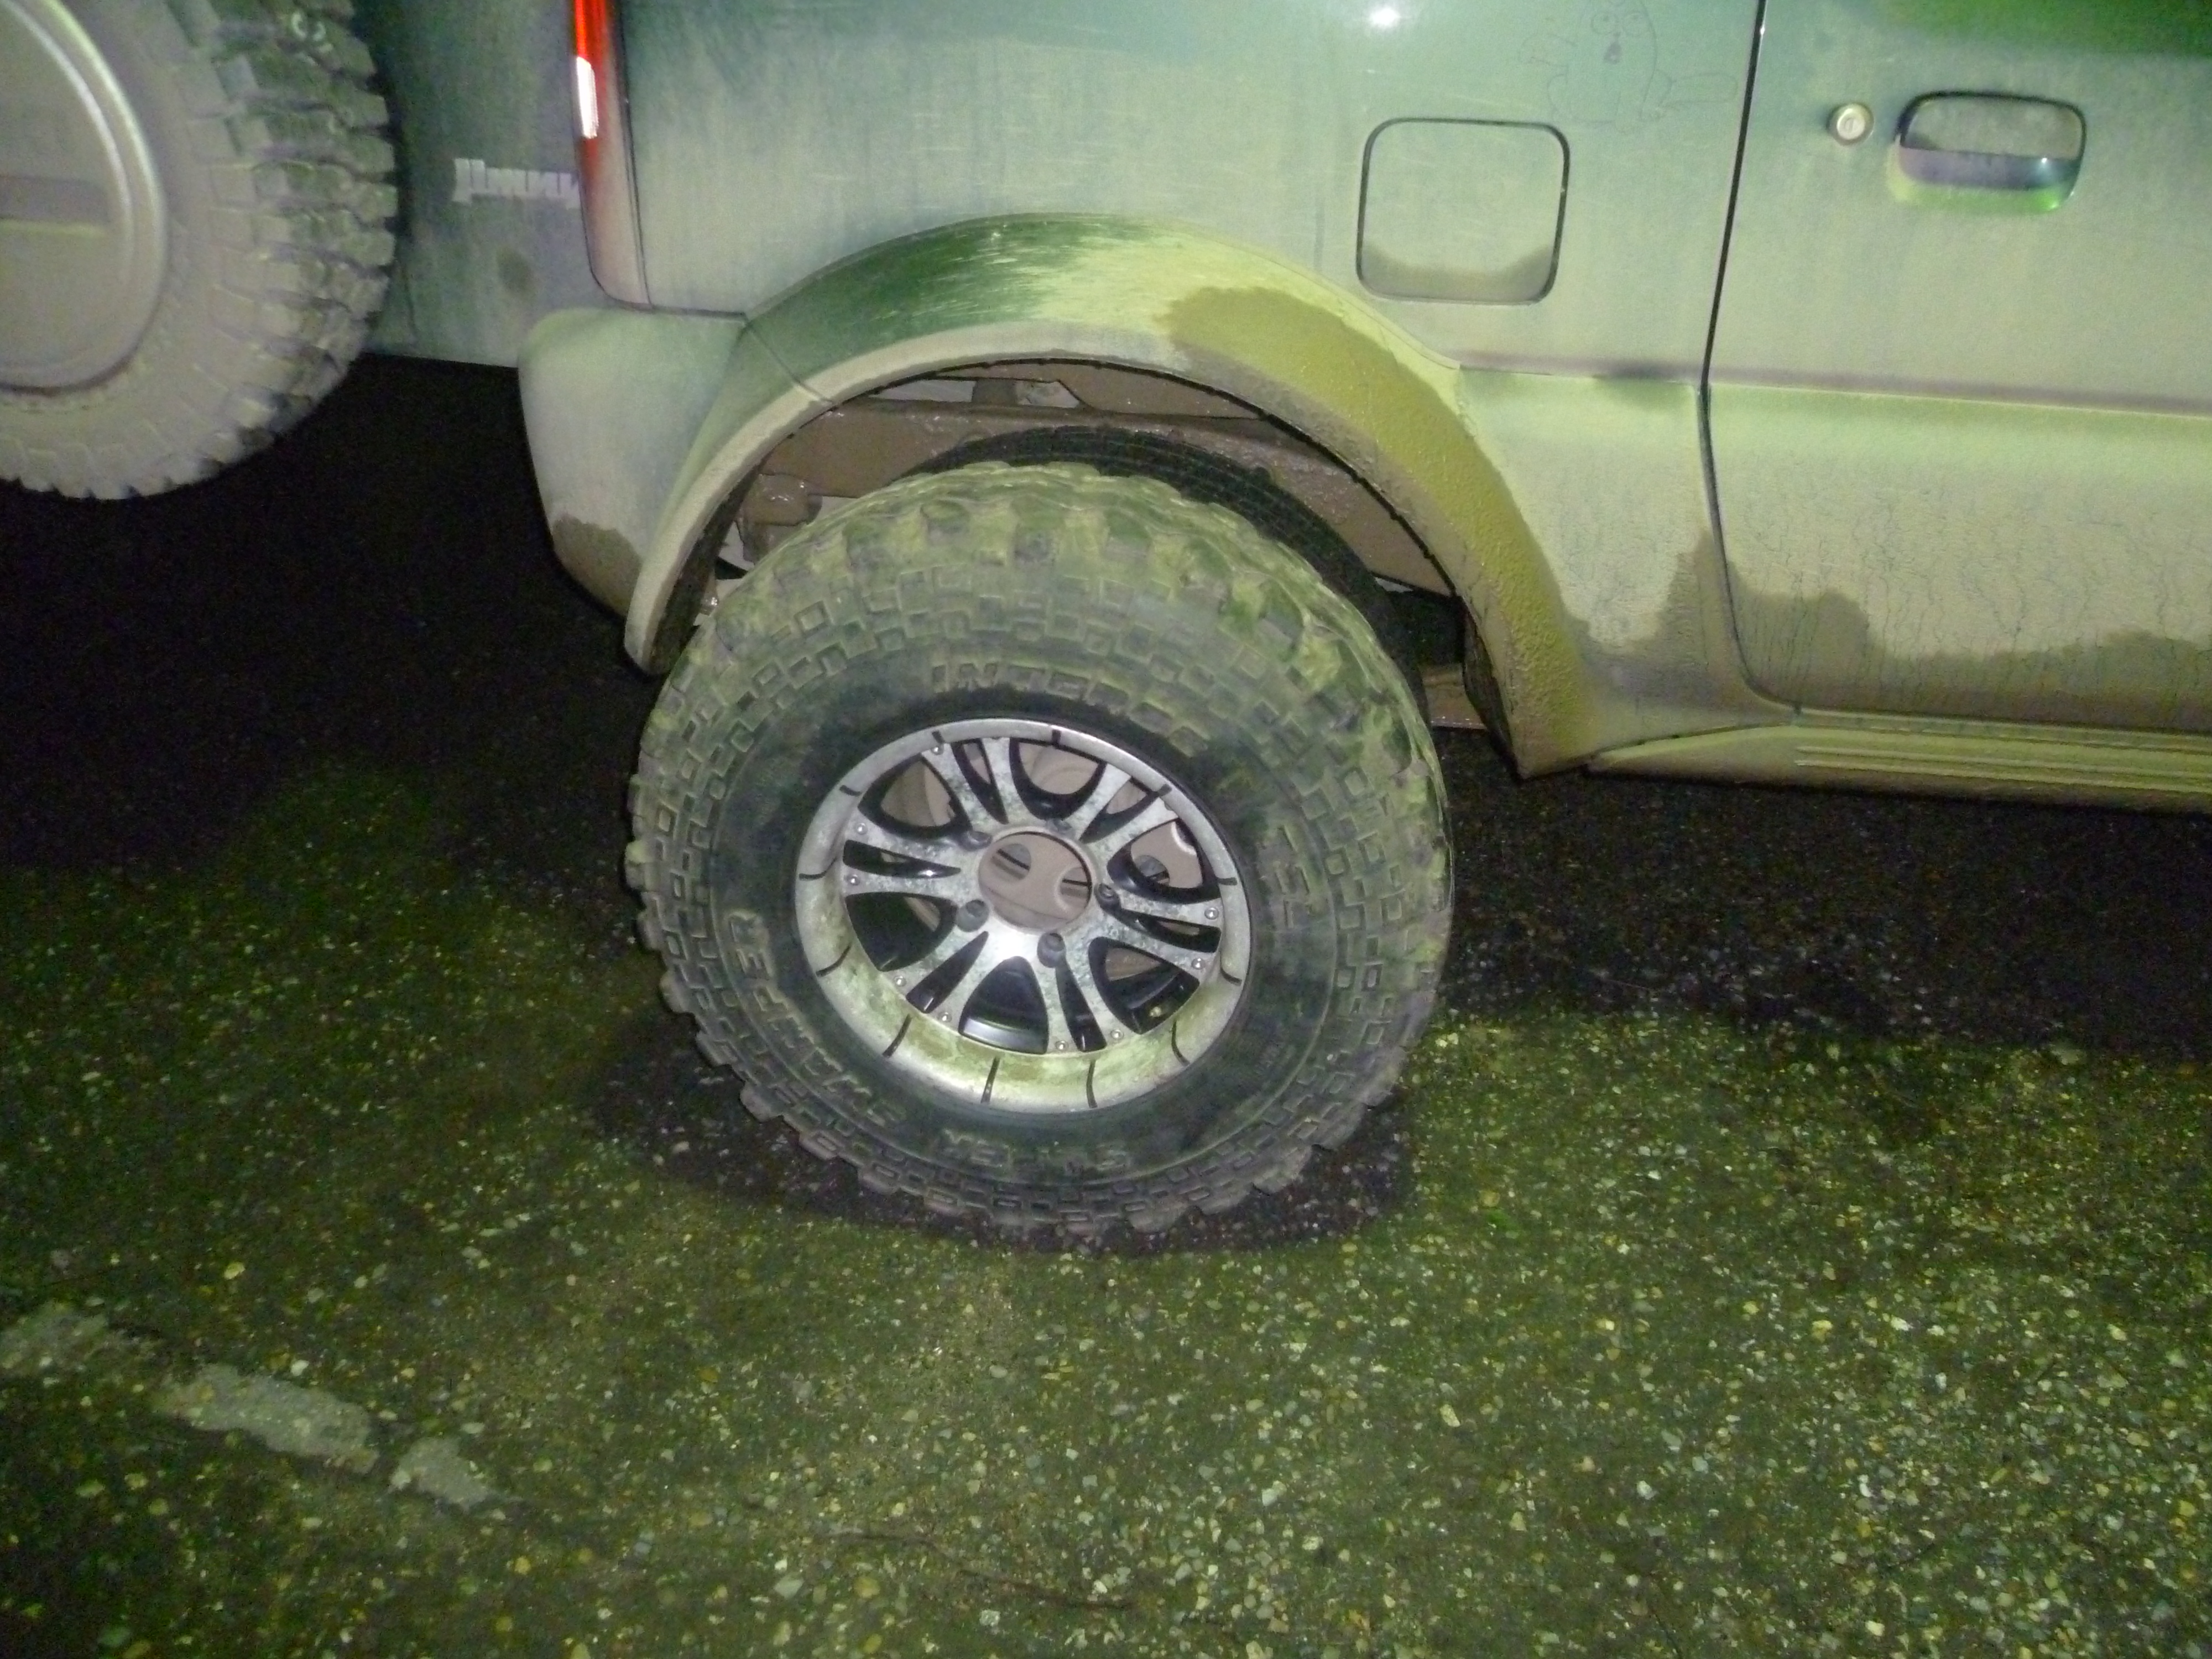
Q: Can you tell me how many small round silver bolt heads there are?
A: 9